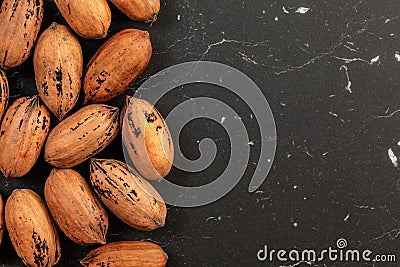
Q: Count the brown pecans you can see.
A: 14